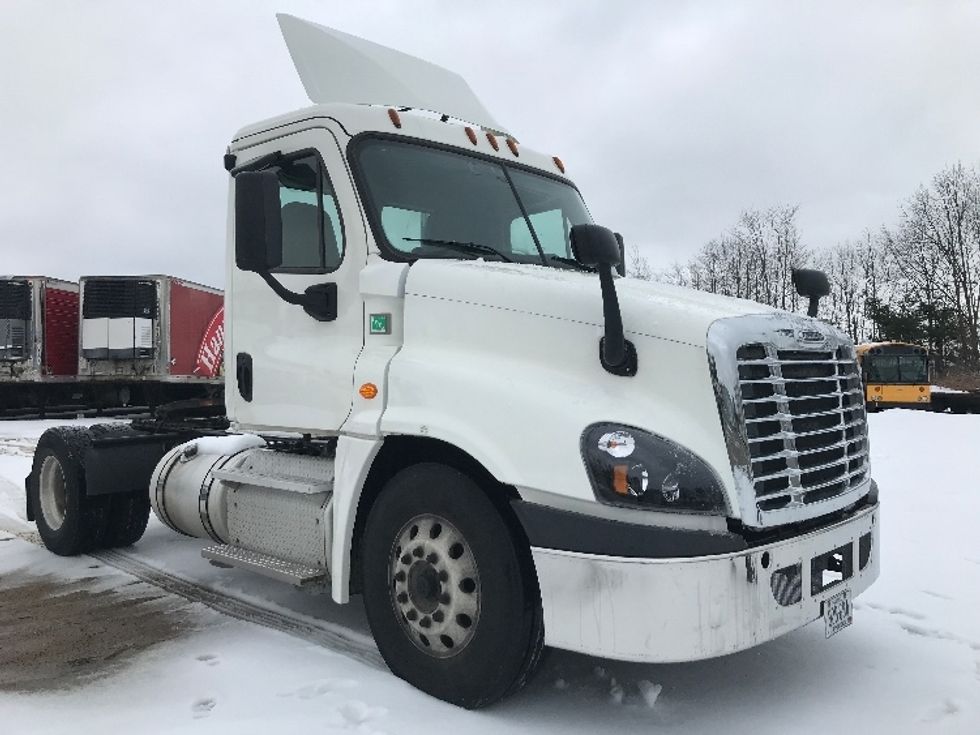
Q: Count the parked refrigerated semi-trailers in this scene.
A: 2